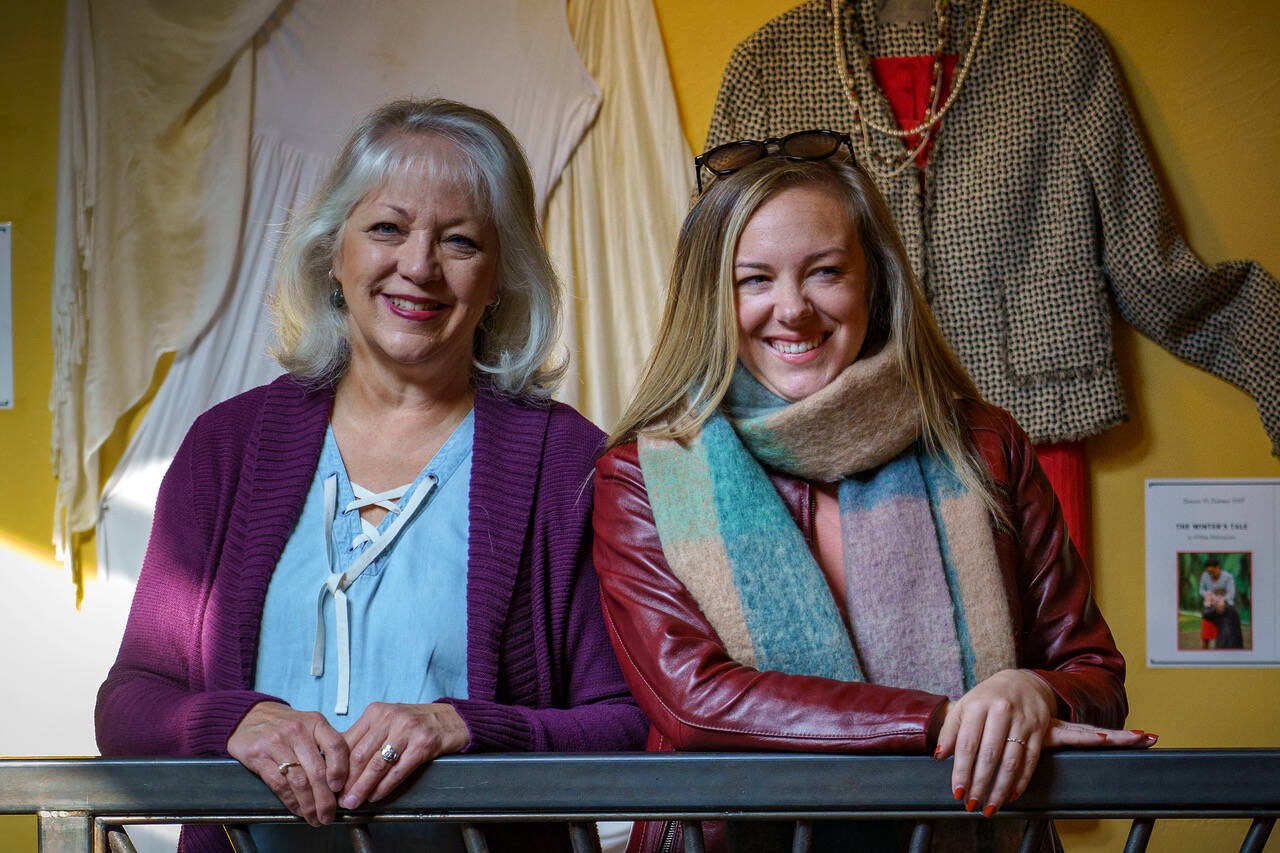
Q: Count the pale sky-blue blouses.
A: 1